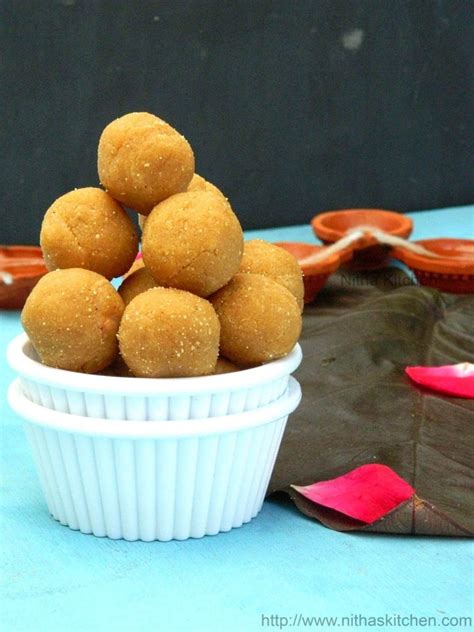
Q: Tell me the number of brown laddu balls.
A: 9